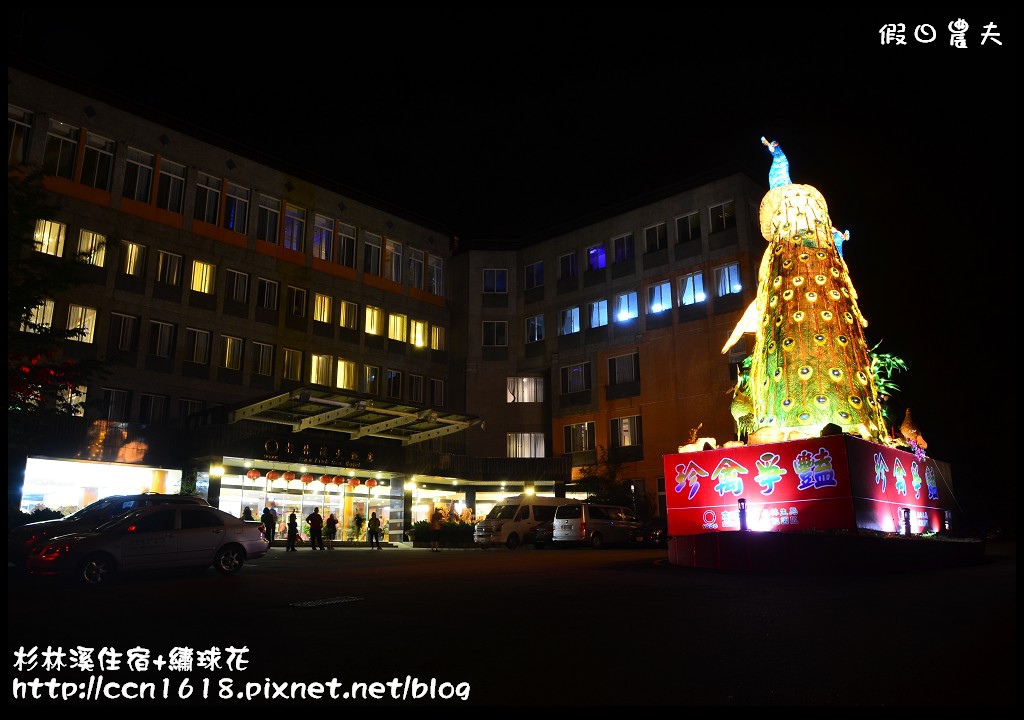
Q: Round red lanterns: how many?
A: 8